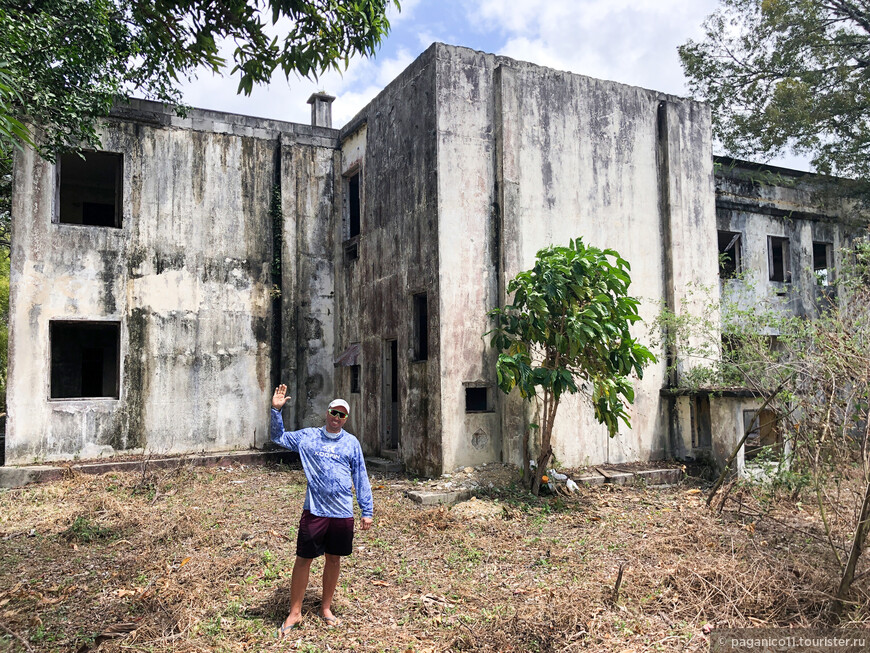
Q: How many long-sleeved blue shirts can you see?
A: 1